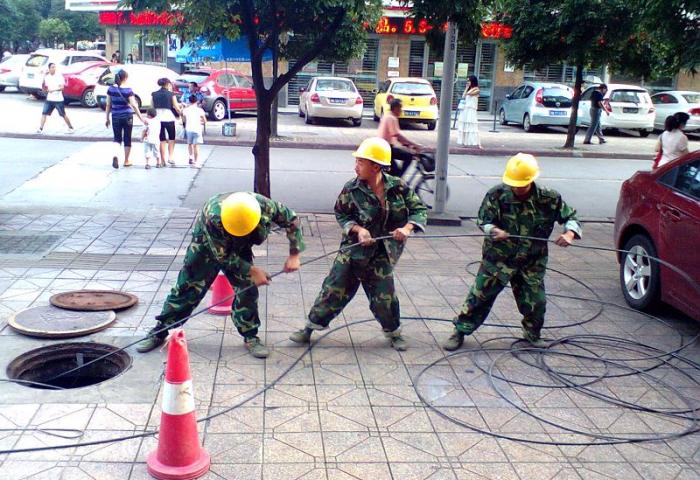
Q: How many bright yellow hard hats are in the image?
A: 3